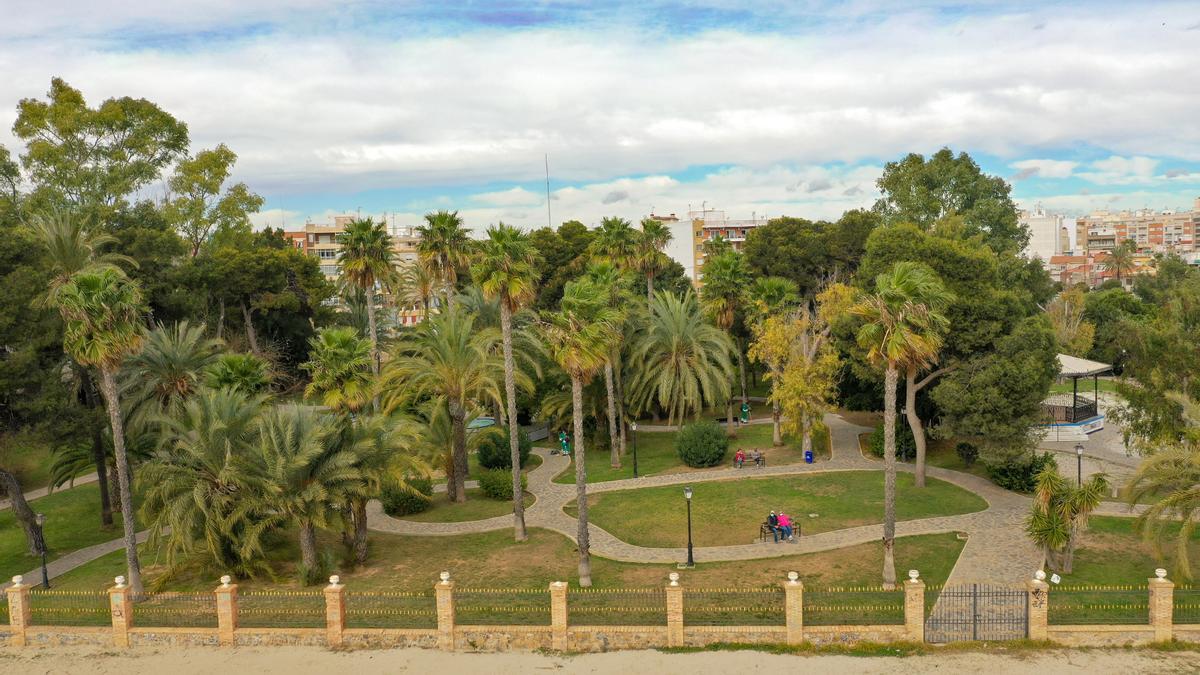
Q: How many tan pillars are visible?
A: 11